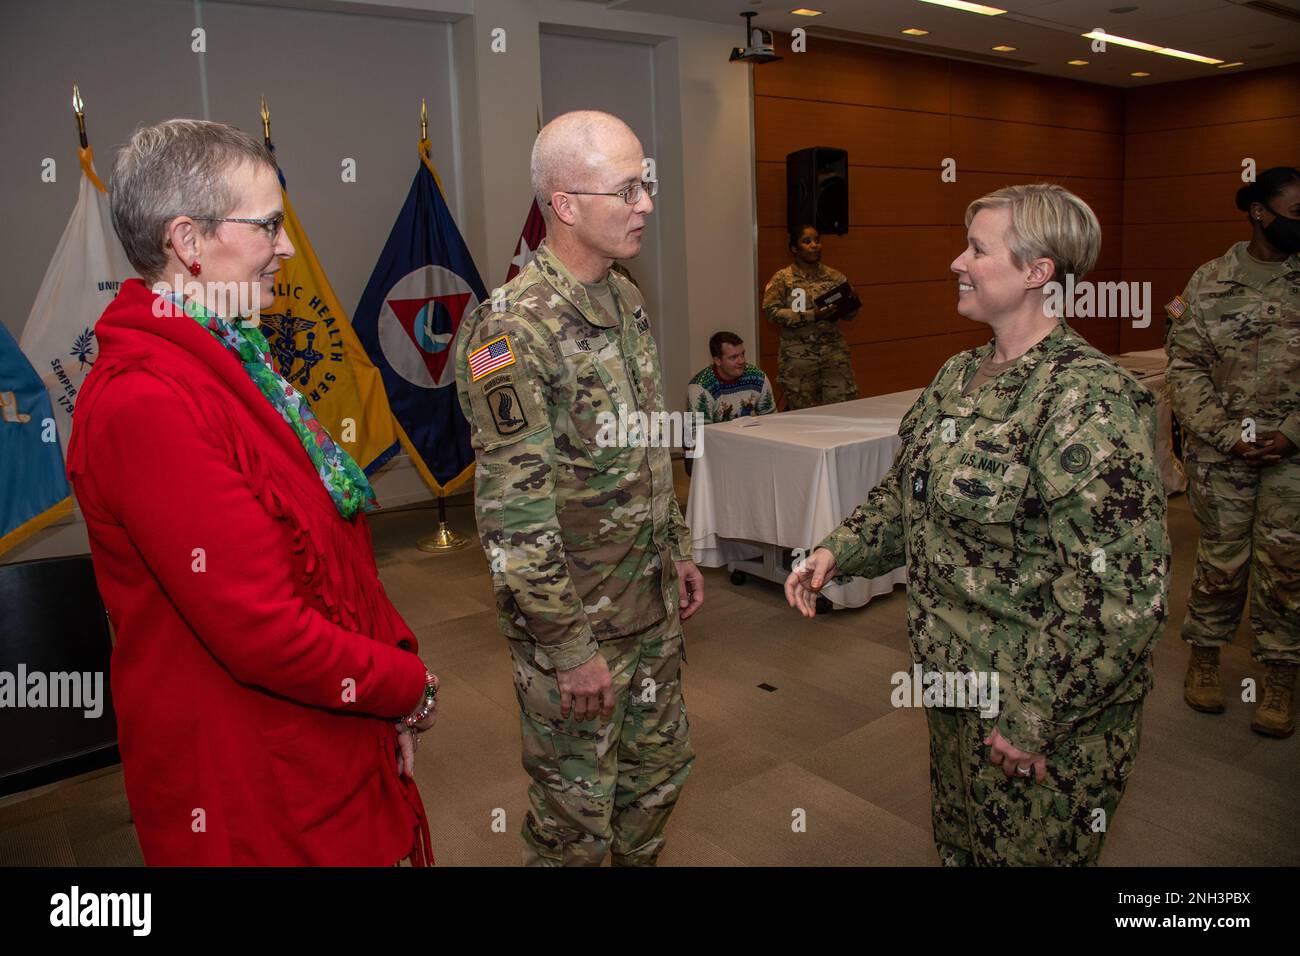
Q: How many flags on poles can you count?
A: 5